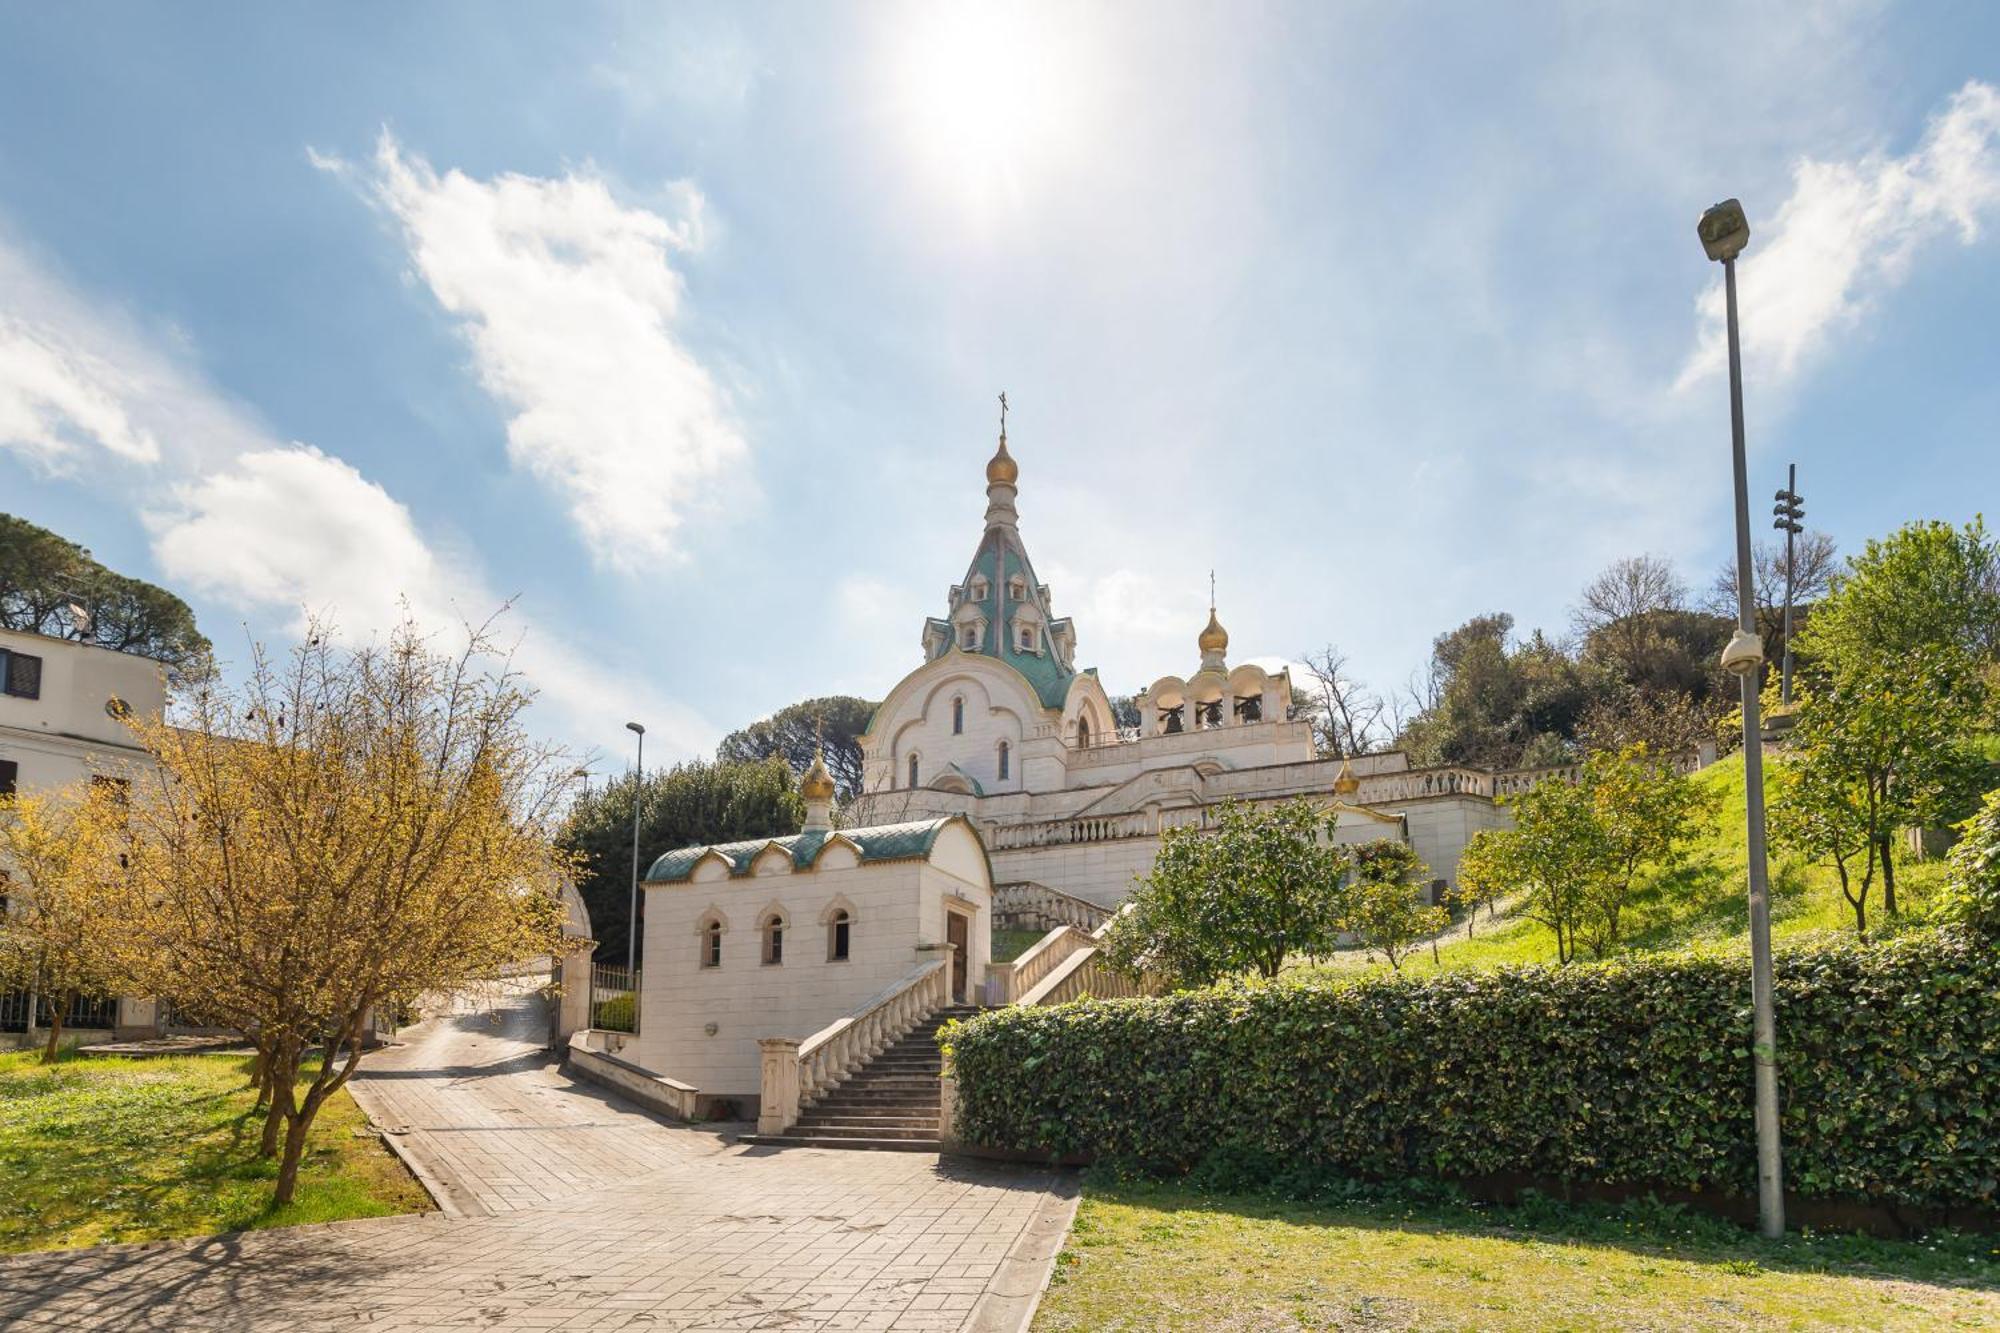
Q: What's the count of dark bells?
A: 3